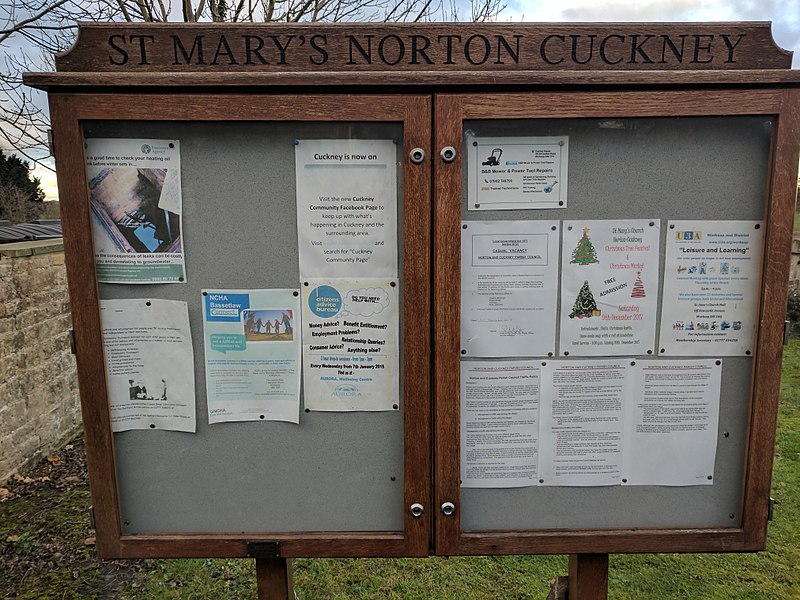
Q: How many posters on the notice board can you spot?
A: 12